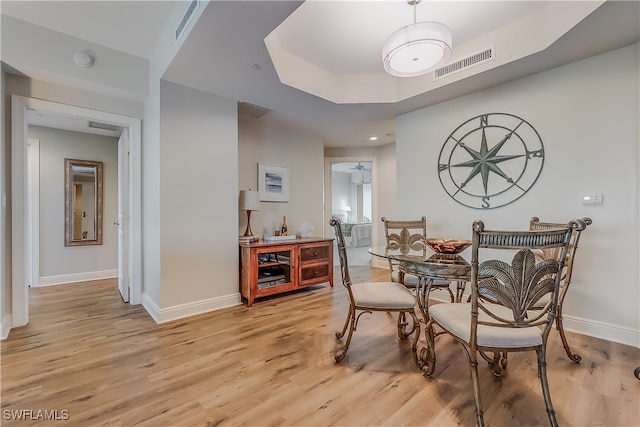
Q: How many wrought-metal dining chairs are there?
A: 4